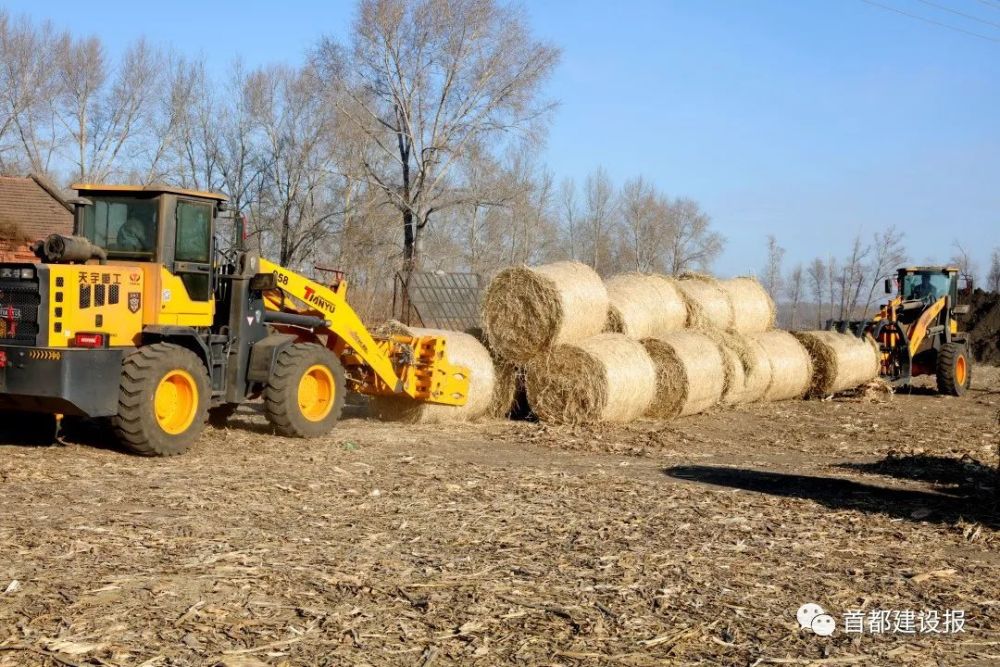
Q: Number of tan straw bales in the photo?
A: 11